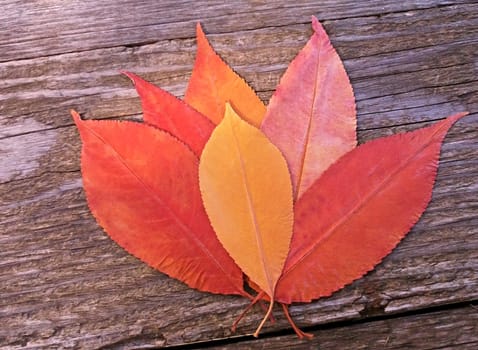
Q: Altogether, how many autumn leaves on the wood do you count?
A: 6